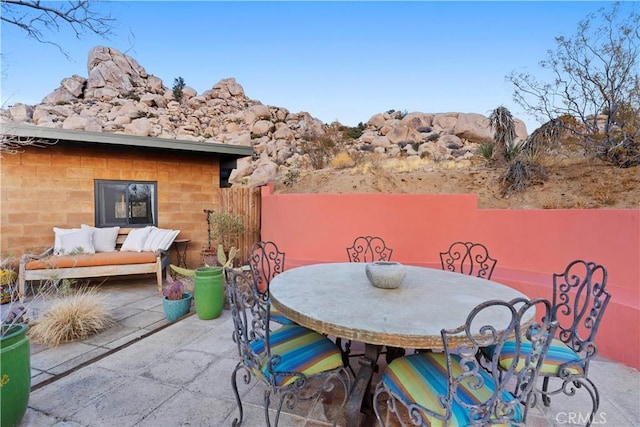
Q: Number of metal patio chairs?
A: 6